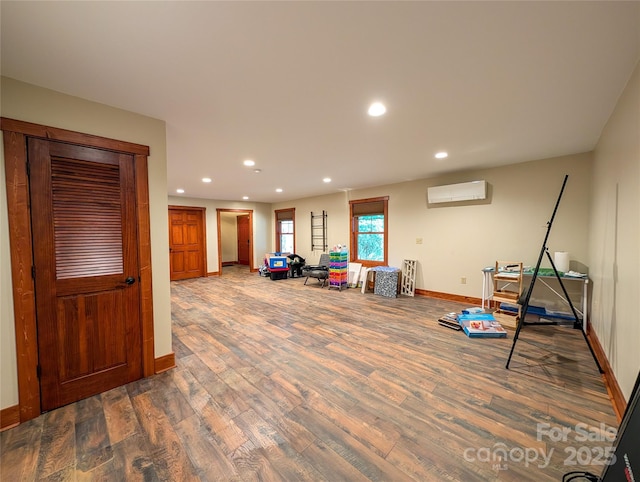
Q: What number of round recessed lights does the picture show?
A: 8